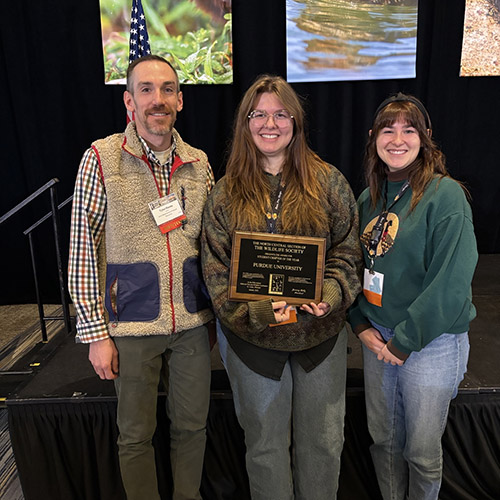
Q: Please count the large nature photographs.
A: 3